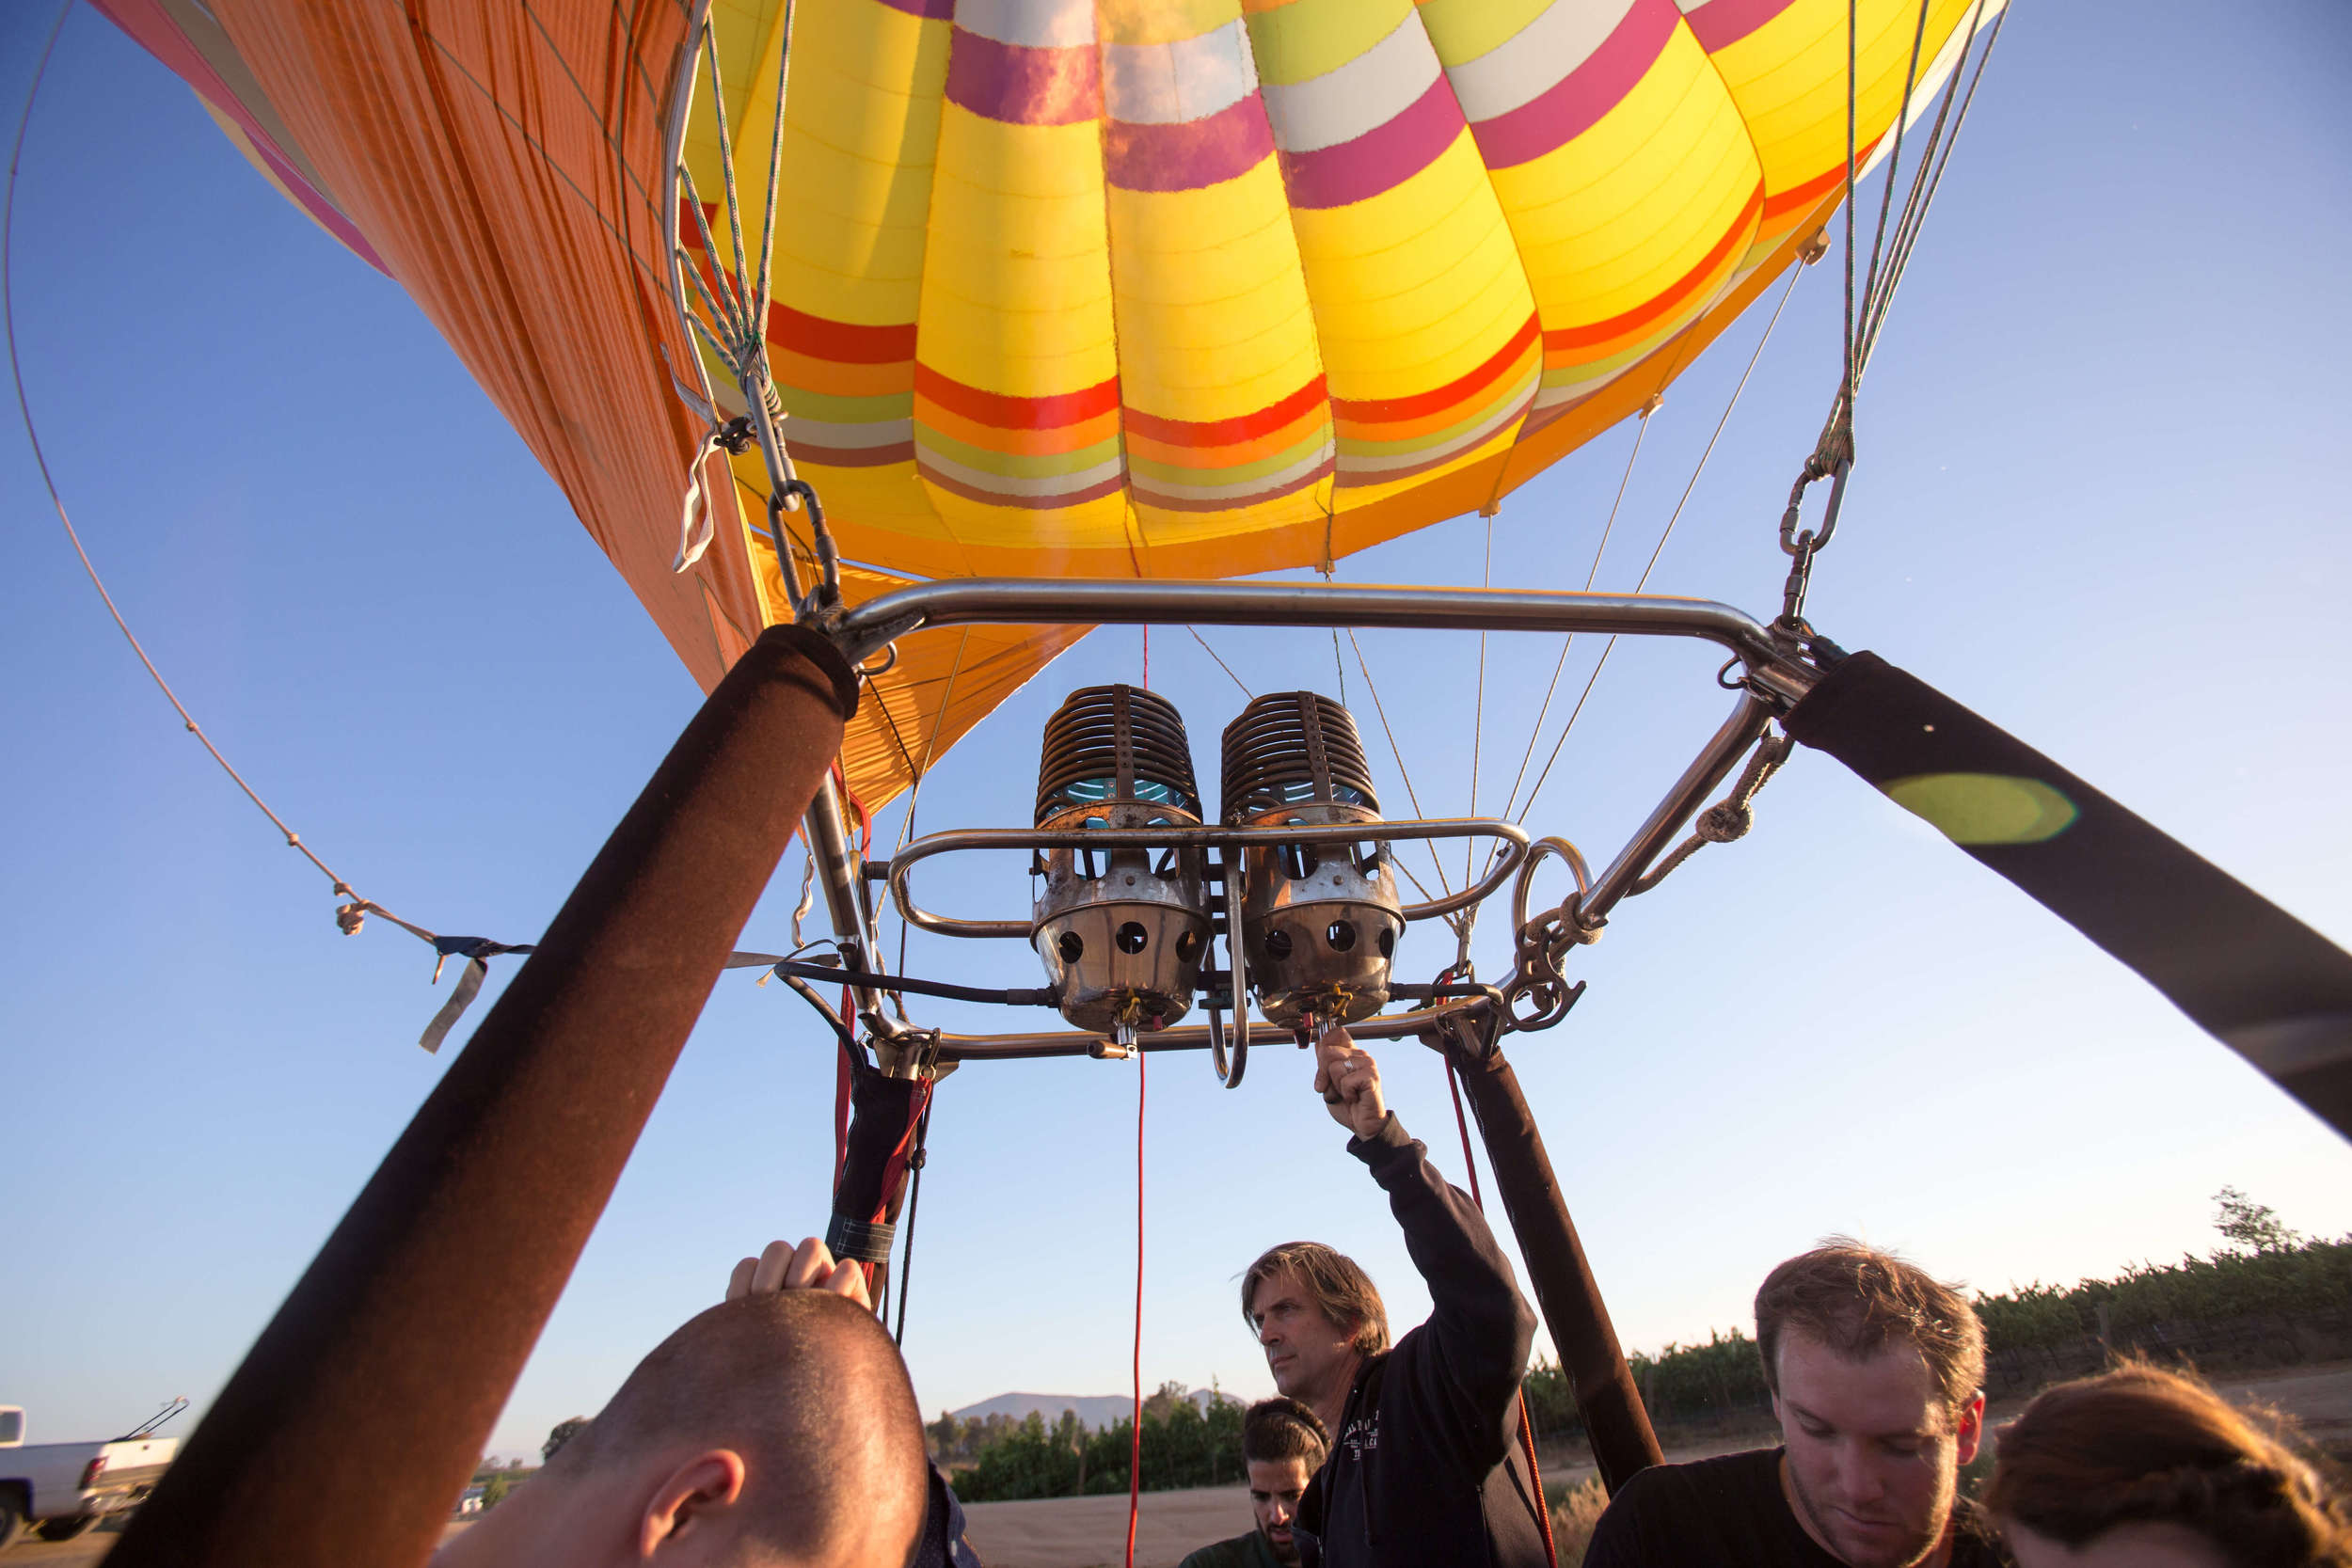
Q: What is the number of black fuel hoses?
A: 2